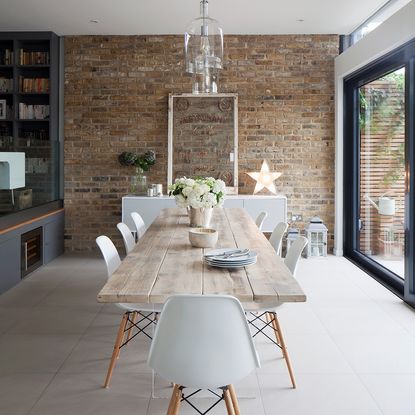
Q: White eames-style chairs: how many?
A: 7